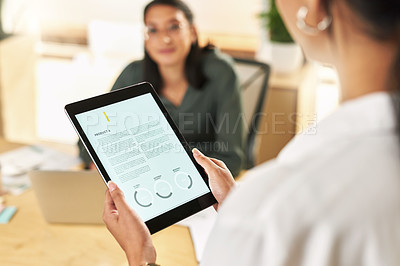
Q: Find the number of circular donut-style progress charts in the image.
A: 3